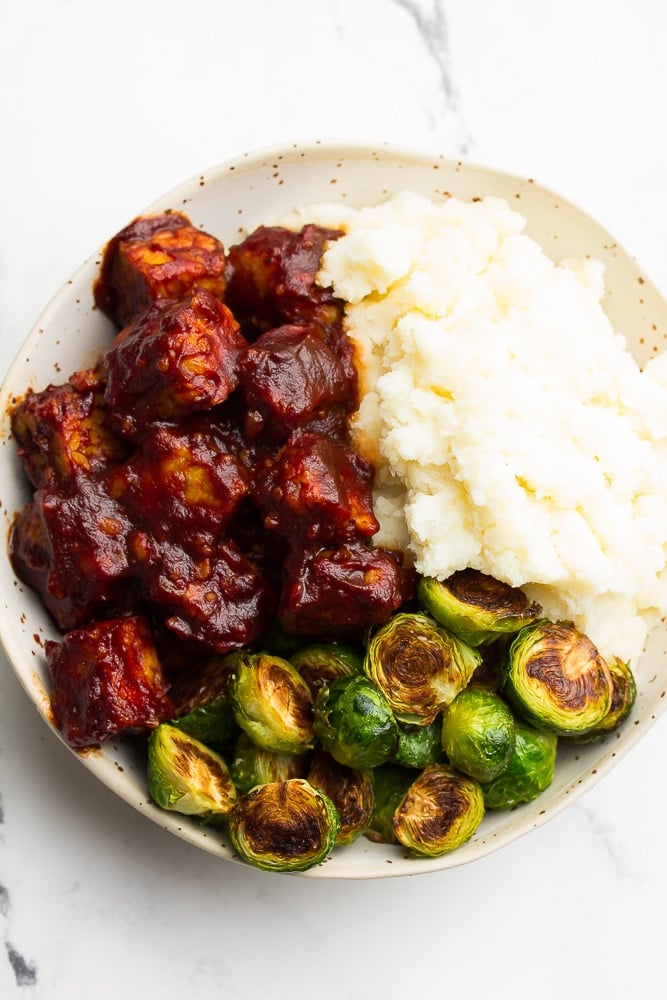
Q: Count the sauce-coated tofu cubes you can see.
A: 11